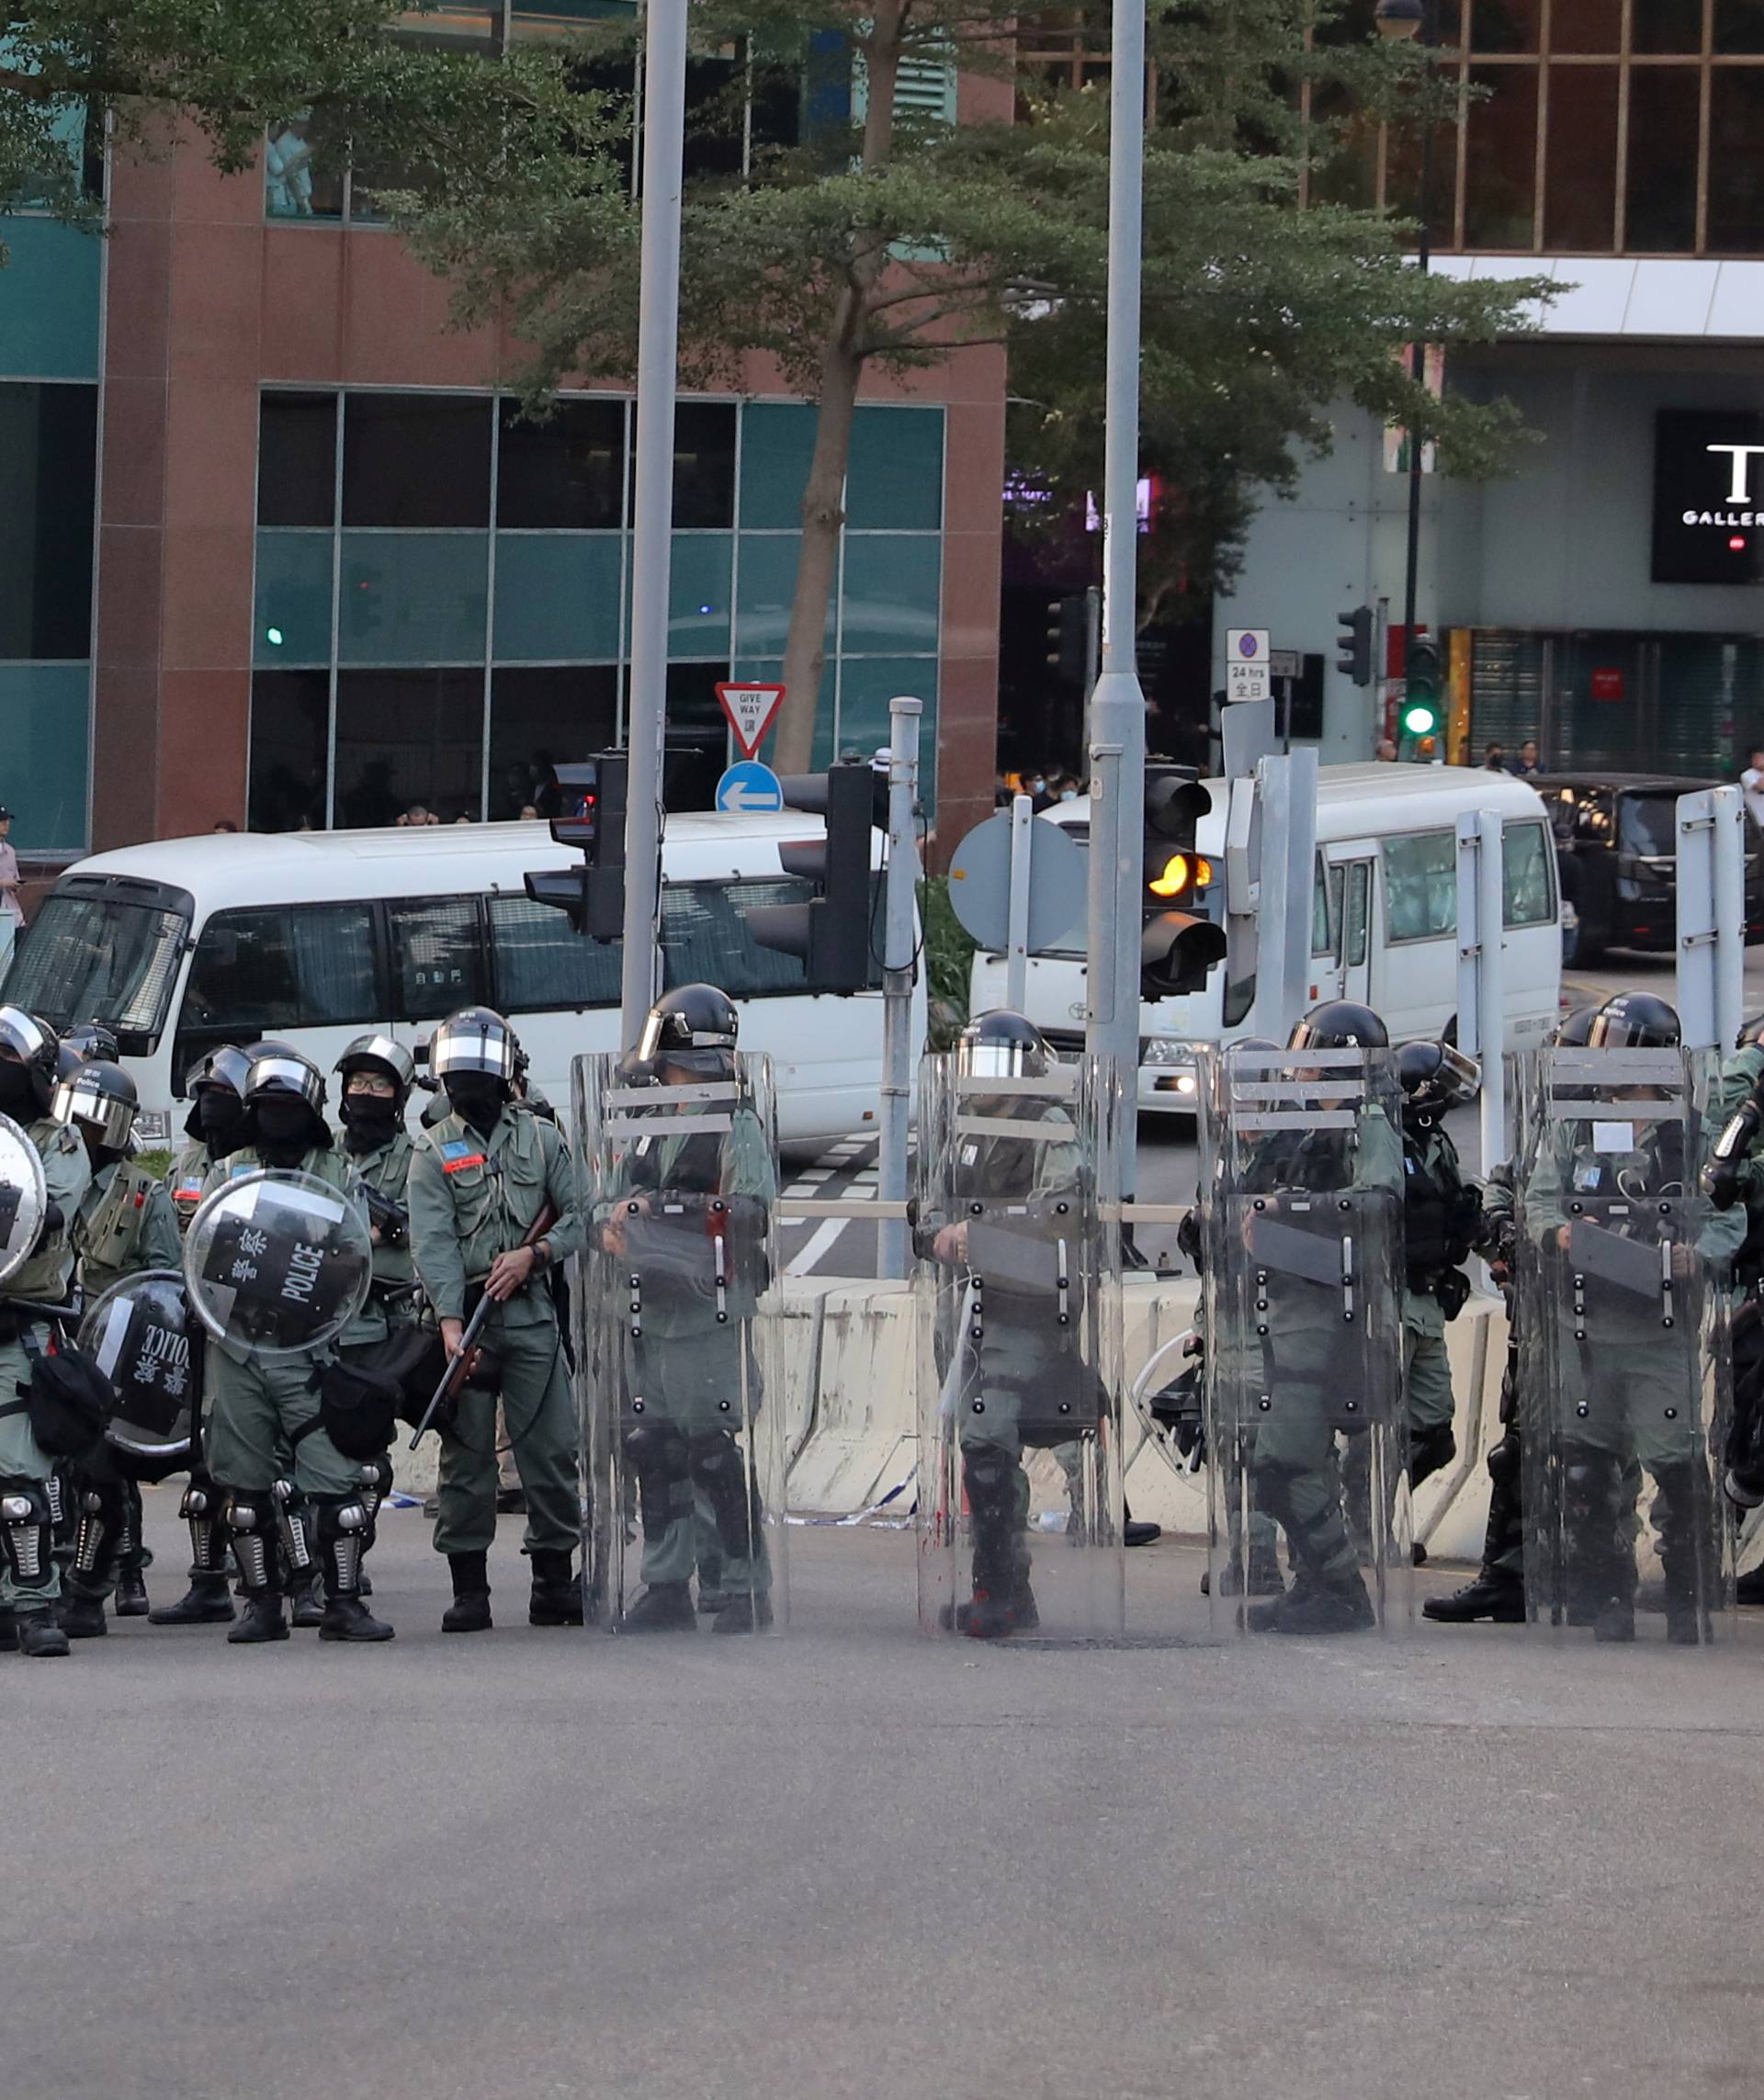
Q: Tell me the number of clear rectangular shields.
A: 4